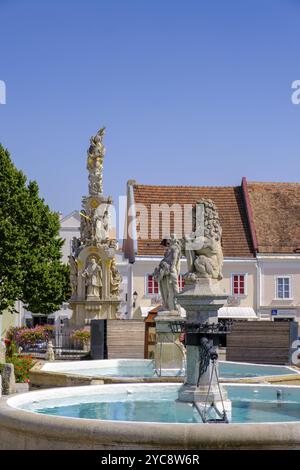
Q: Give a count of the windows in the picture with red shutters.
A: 3